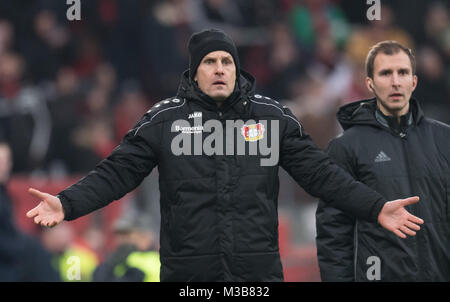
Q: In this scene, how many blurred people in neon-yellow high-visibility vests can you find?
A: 2